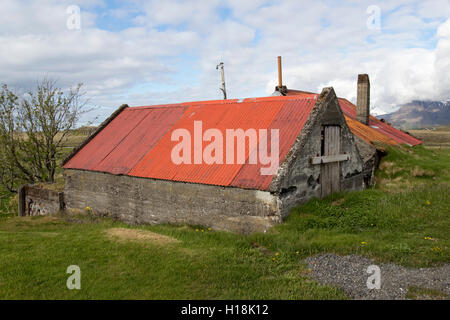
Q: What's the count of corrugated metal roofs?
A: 2